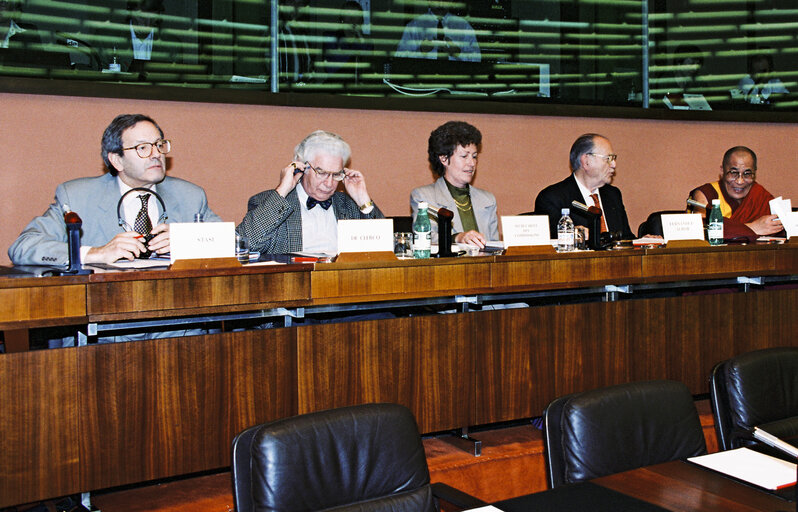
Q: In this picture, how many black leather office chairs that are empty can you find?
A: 3